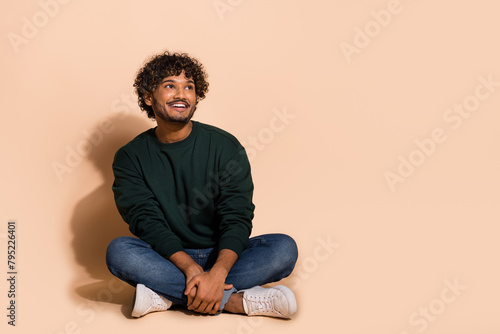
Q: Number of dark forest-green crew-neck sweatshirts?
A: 1